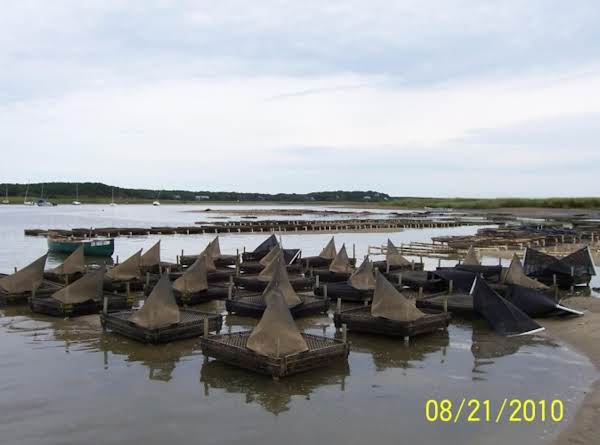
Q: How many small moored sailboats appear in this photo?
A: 6